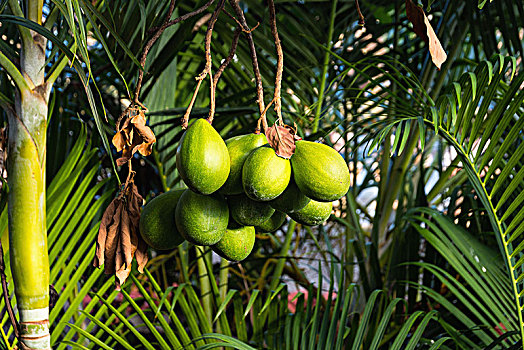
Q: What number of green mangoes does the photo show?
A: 11